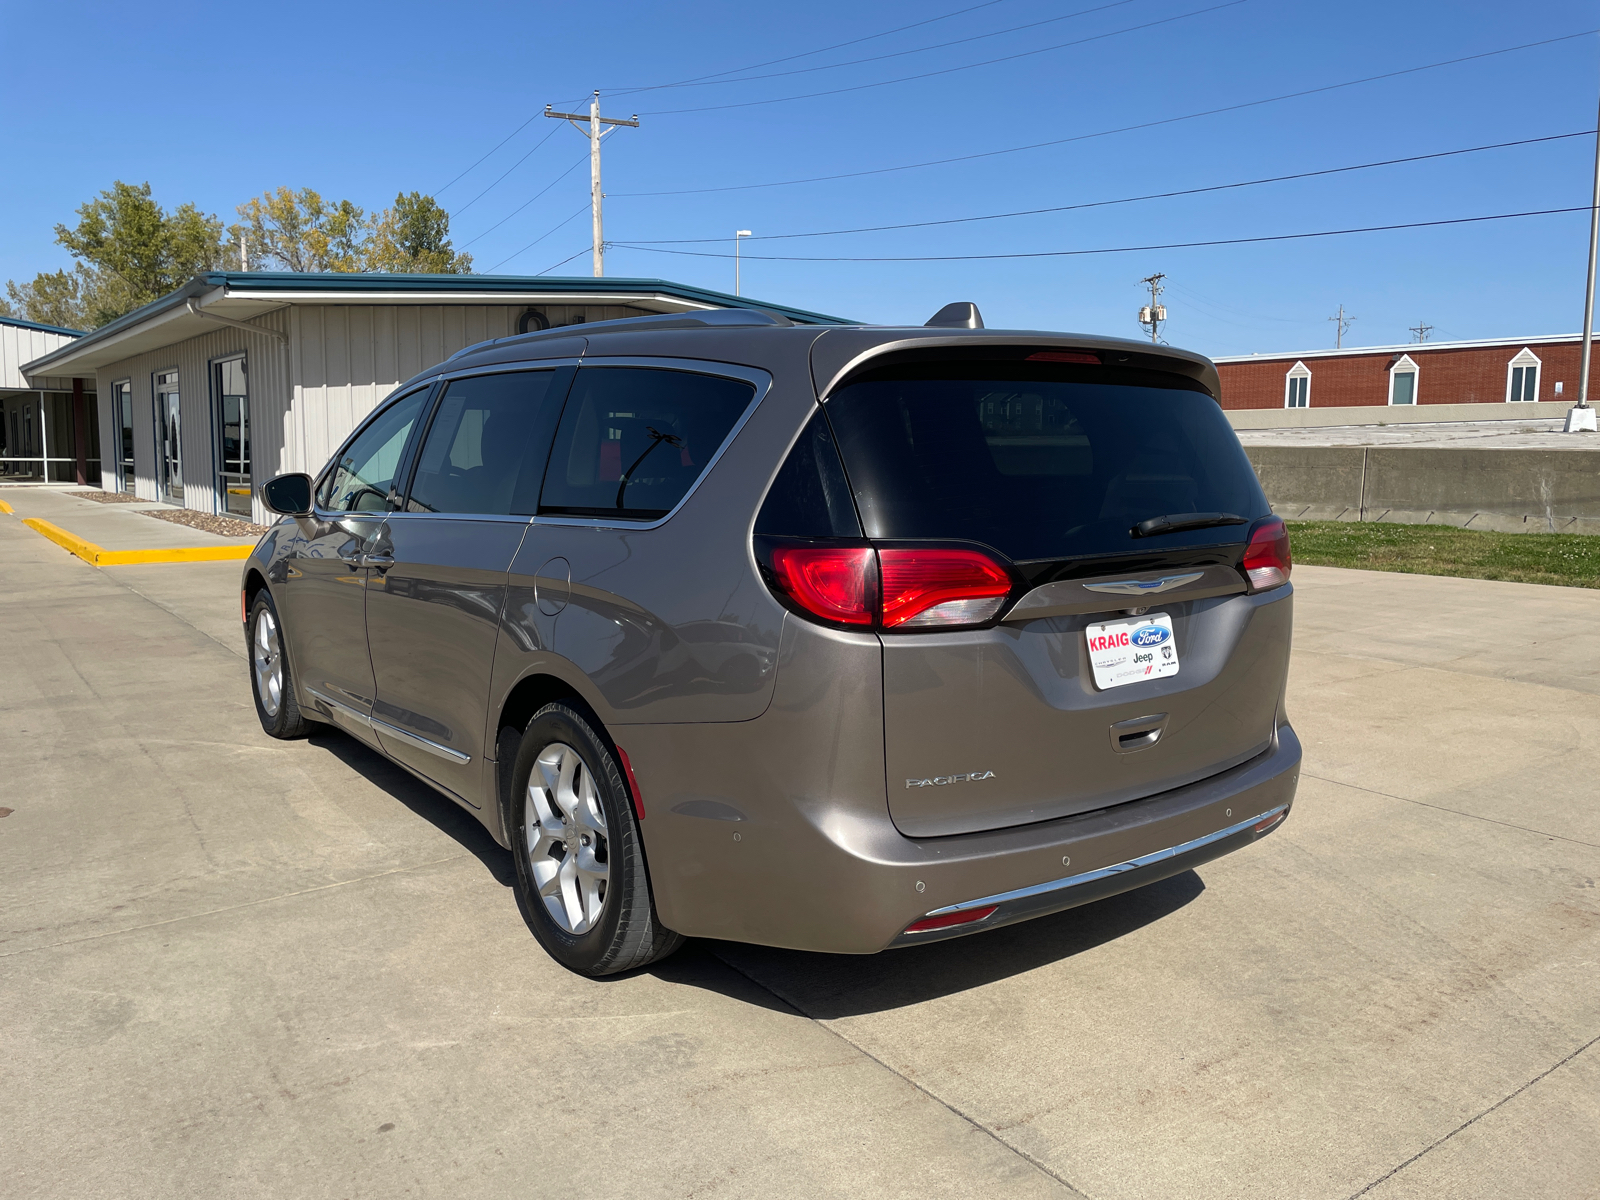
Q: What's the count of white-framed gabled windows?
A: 3